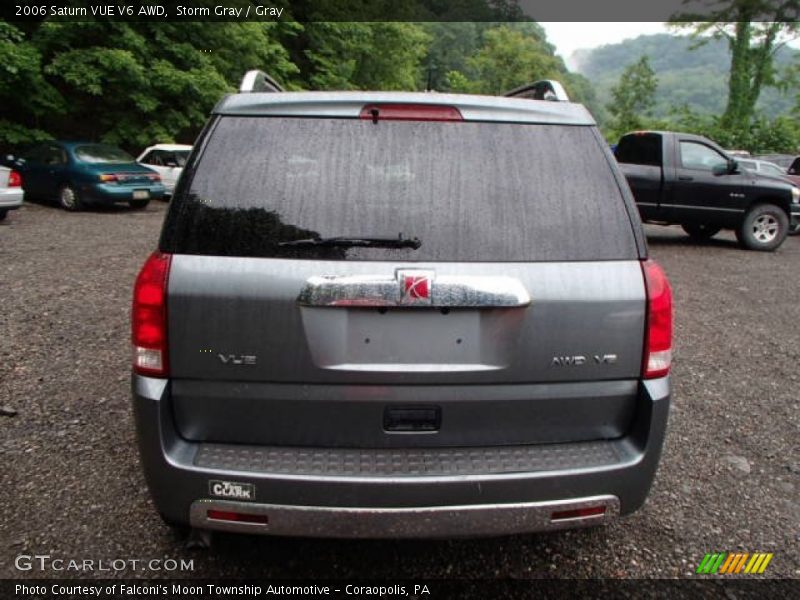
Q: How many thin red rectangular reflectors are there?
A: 2